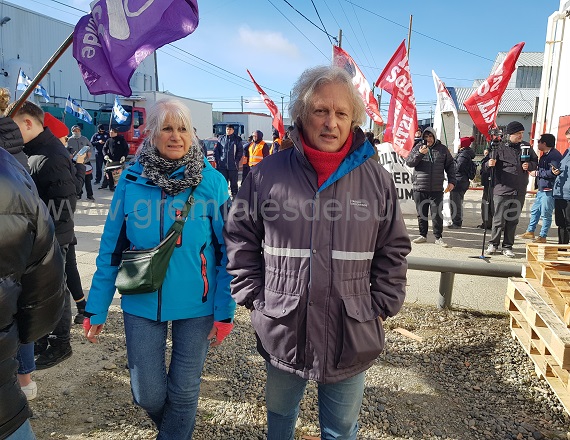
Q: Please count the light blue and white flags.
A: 3